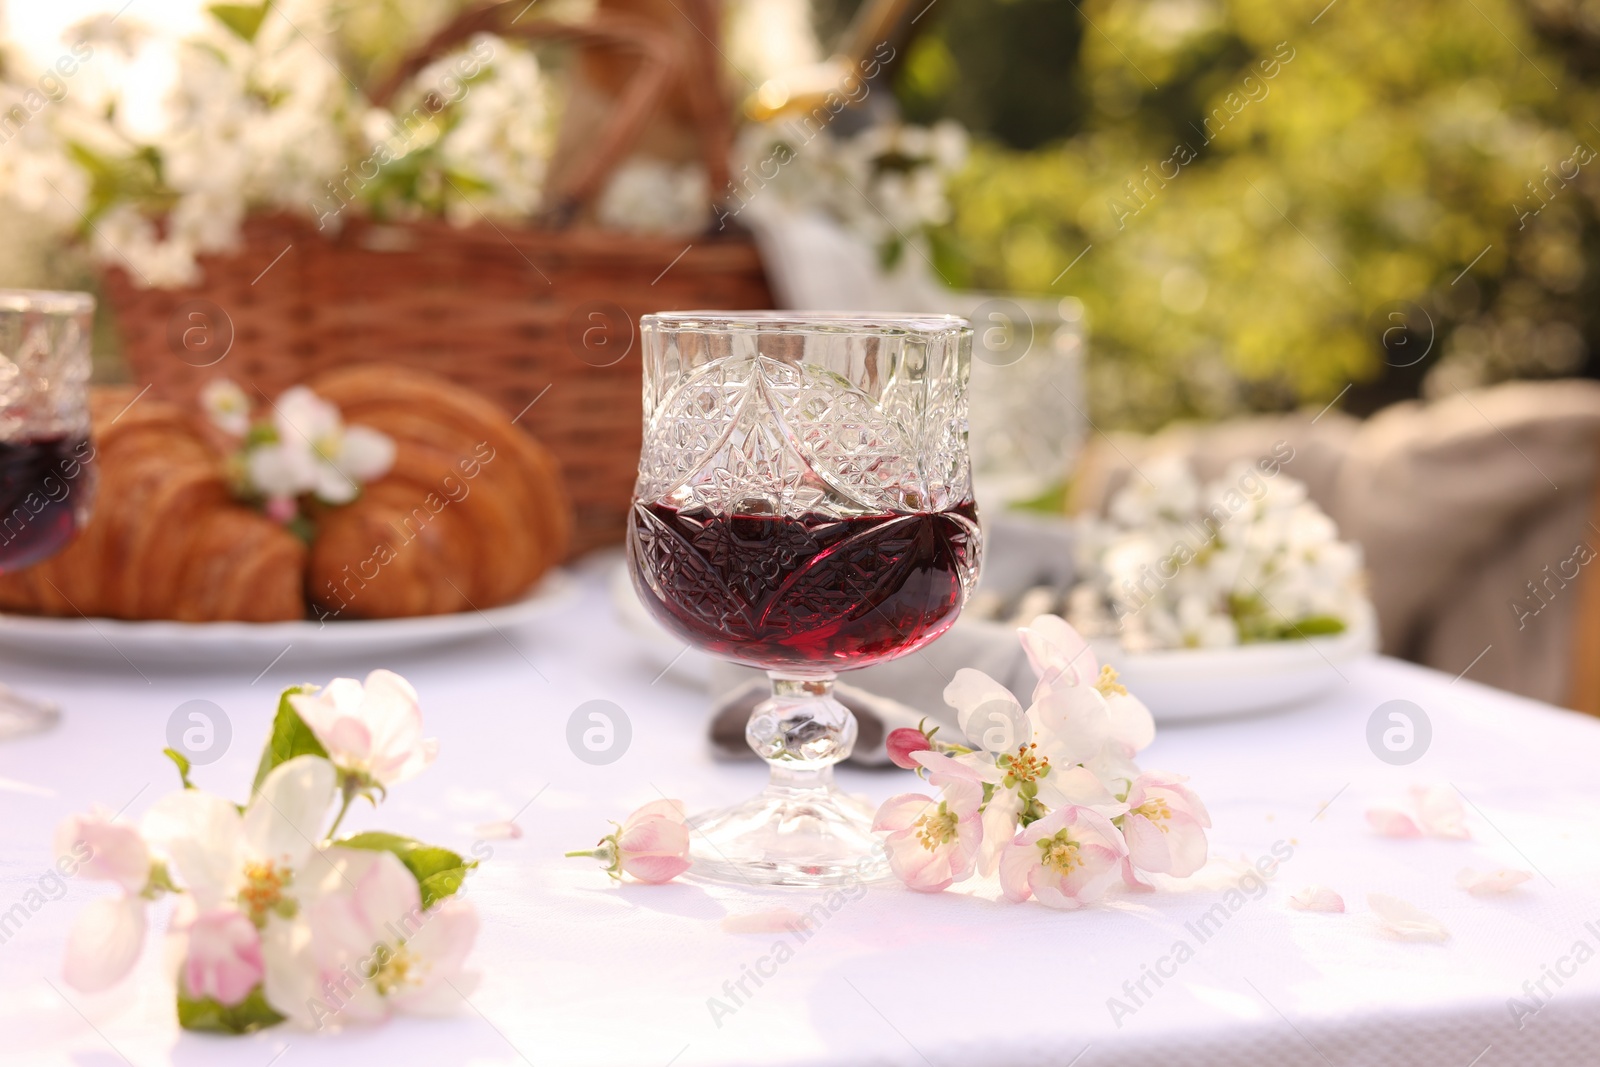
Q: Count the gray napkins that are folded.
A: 1